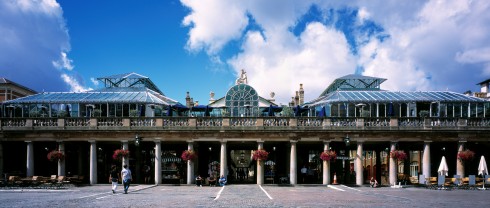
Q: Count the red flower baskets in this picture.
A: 7